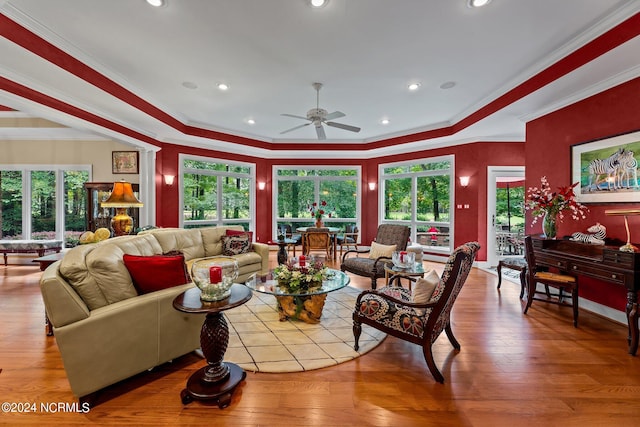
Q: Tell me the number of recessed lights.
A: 7